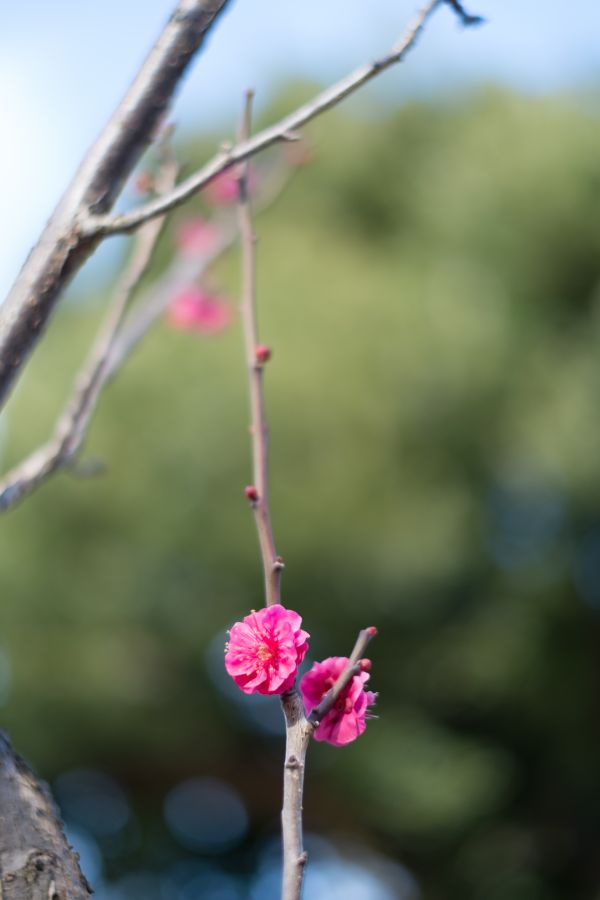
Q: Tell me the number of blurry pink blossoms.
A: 3